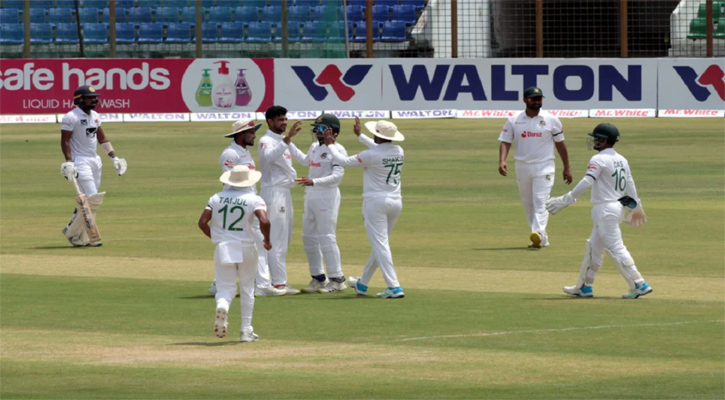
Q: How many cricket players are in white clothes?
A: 8